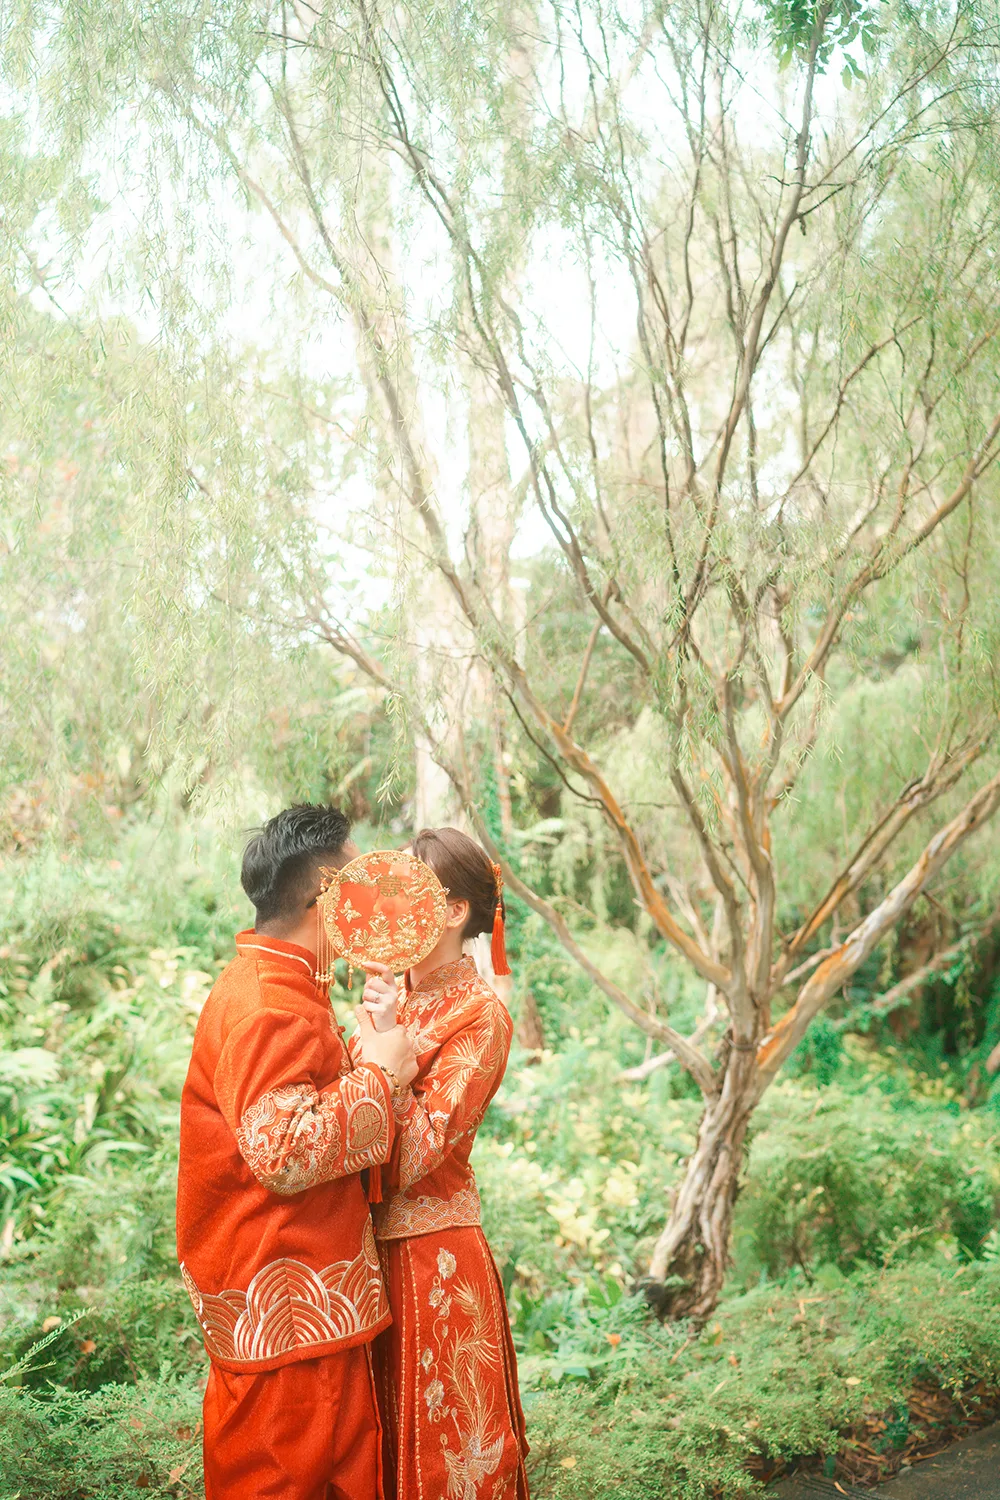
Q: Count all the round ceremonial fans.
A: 1